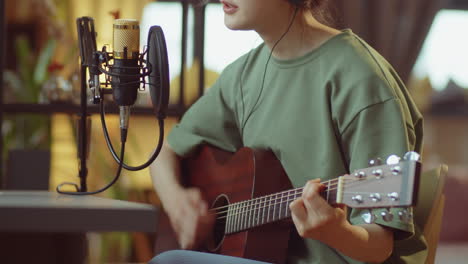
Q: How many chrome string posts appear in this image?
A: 6